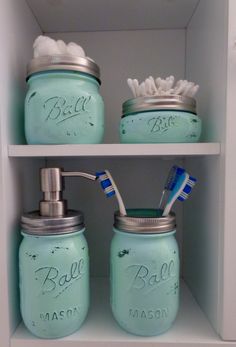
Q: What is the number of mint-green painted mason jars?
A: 4